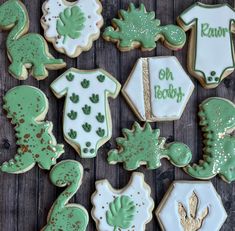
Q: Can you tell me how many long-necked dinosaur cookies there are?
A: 2